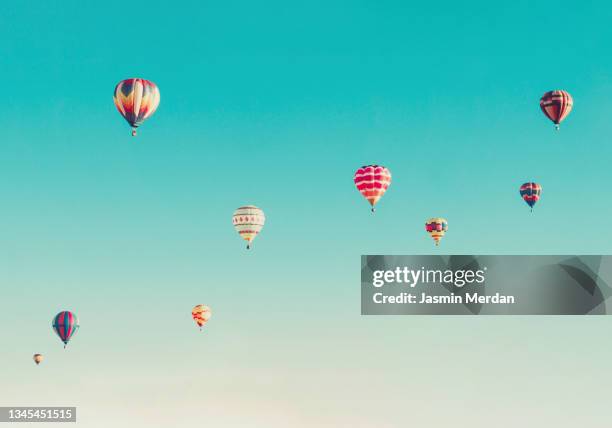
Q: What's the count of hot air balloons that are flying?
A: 9